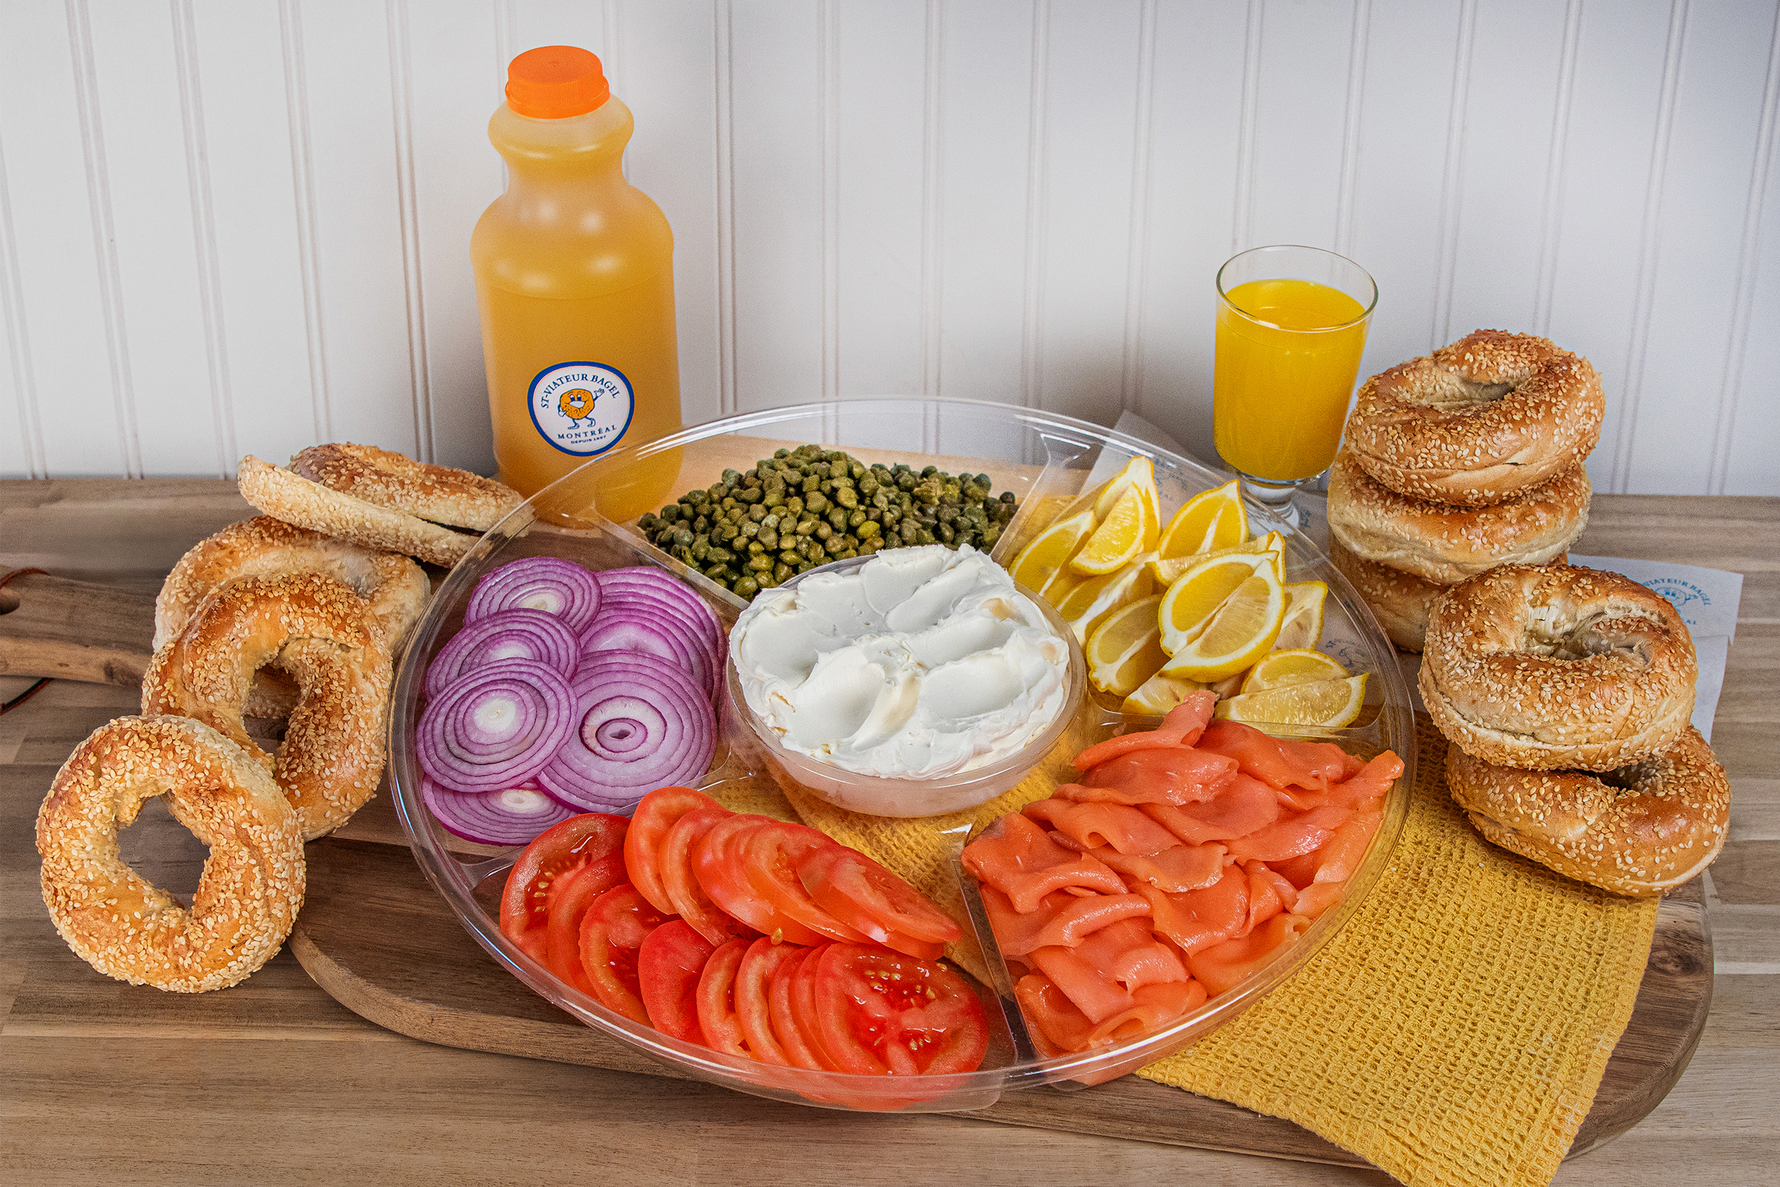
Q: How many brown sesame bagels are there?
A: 9